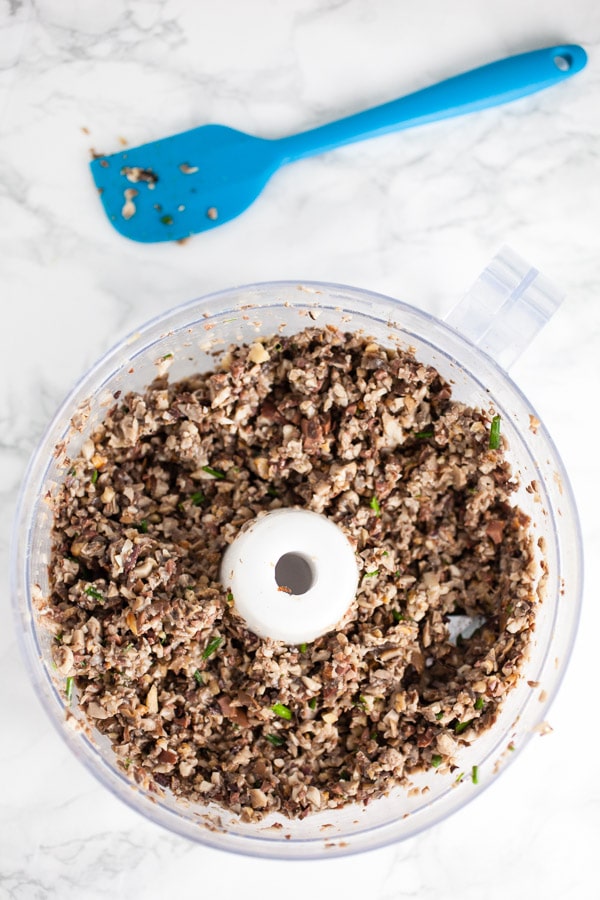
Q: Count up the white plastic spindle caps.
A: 1